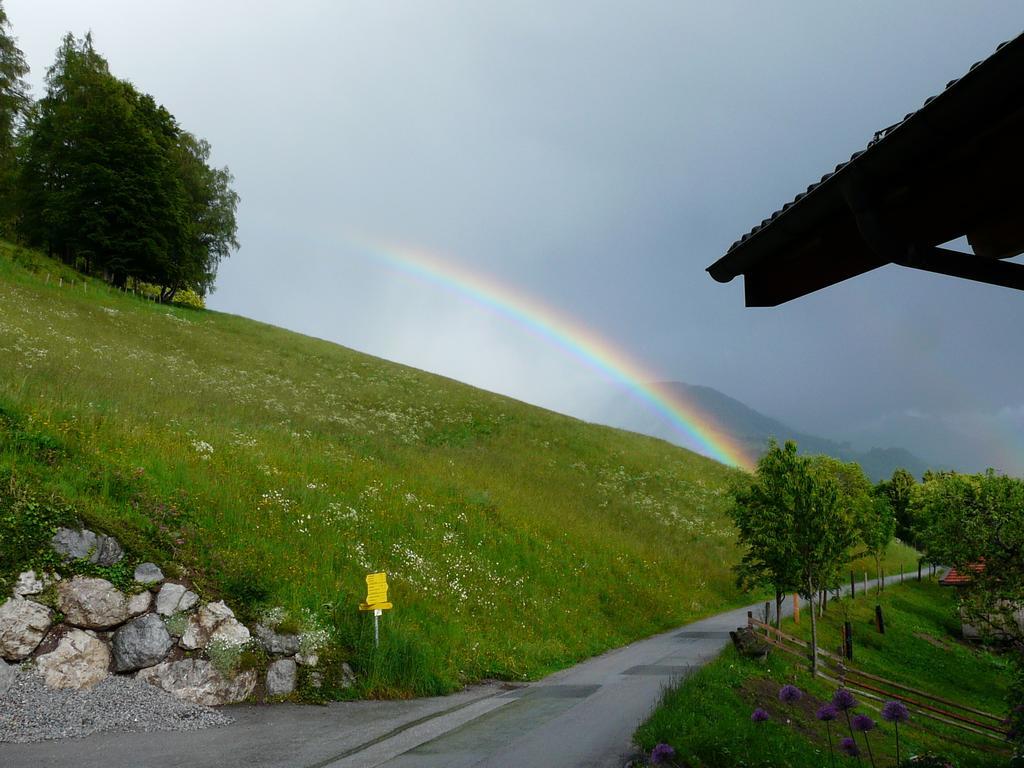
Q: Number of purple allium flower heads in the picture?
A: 8